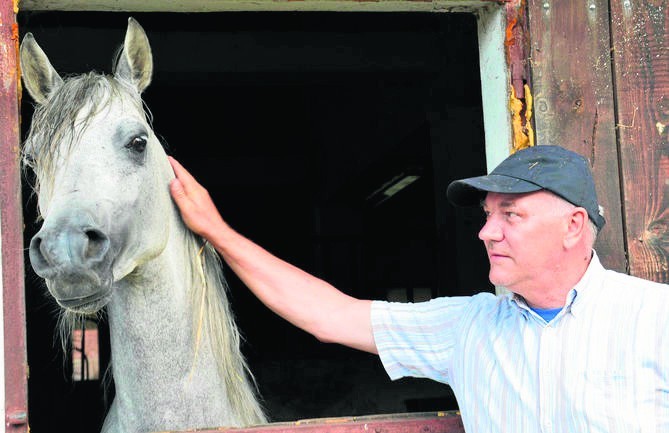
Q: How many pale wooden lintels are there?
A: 1